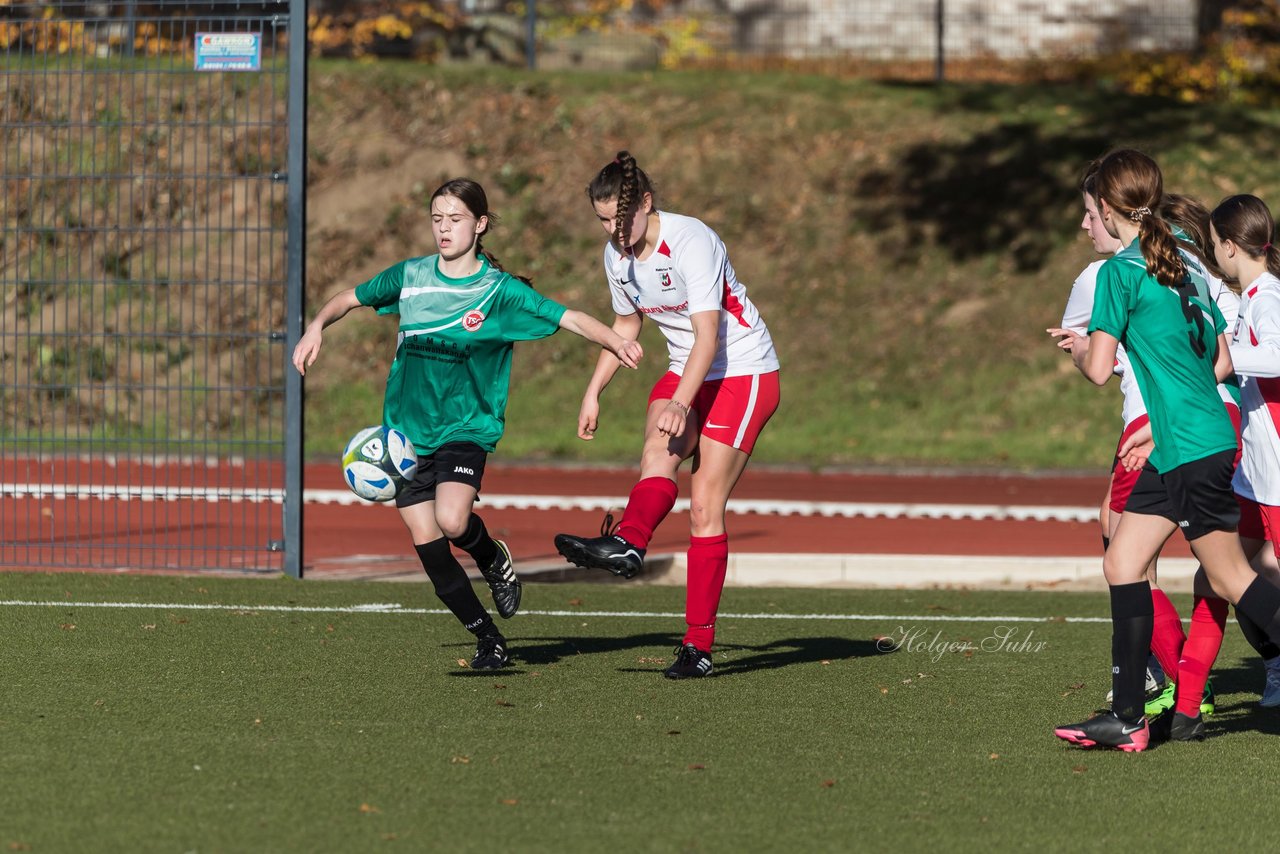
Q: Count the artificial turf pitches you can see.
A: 1